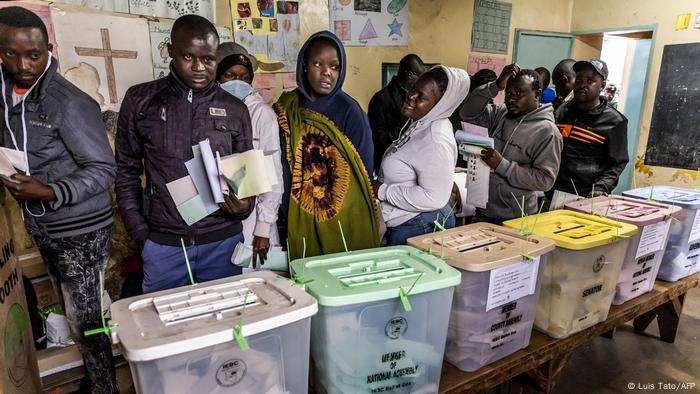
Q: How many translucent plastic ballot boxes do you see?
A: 6